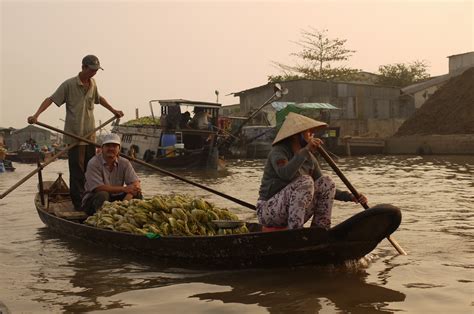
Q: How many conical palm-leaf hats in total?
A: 1